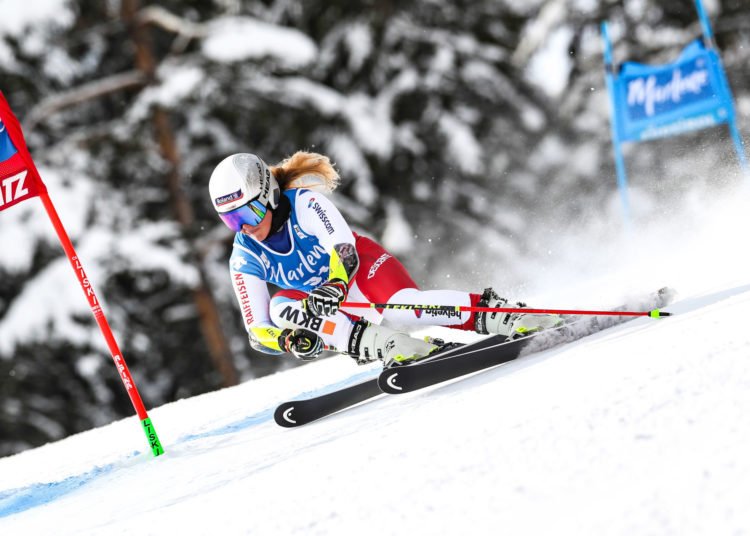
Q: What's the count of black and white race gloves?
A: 2